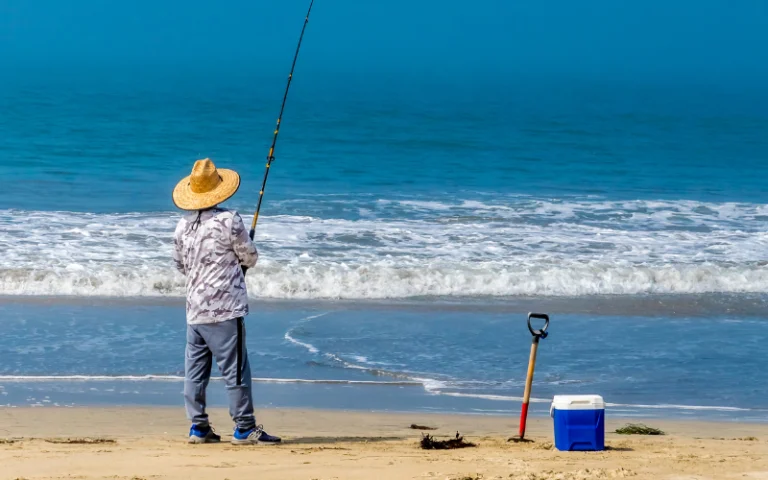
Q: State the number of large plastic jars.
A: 1